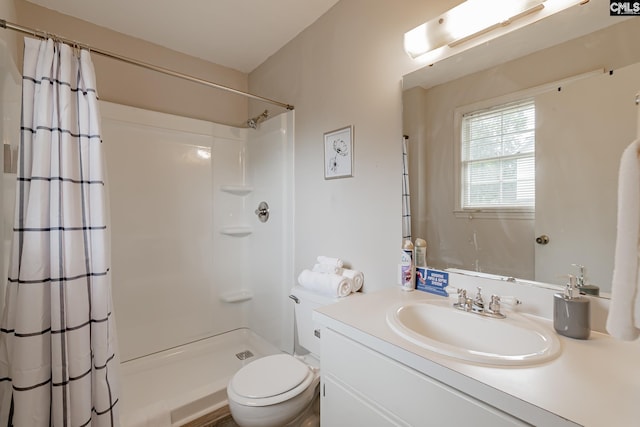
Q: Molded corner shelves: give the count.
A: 3